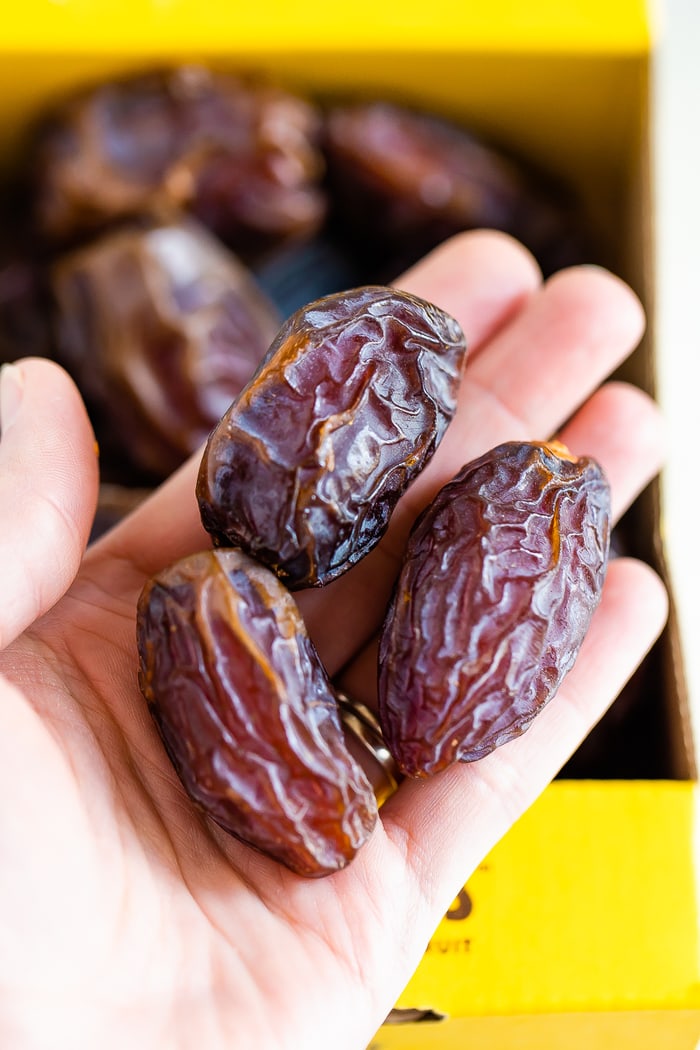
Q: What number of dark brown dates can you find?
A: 6